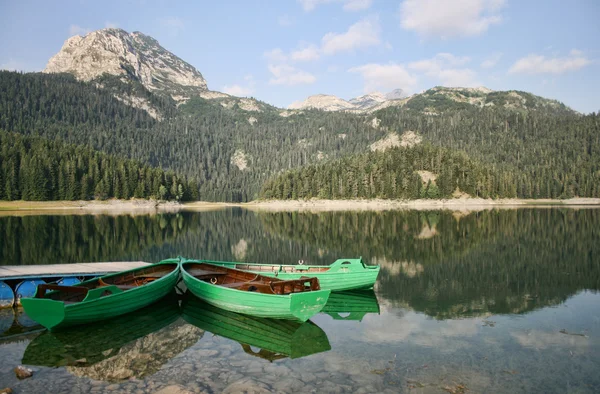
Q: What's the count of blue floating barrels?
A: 3